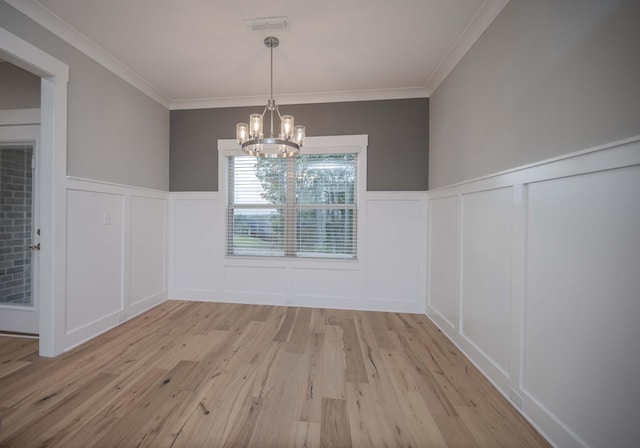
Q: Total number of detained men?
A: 0